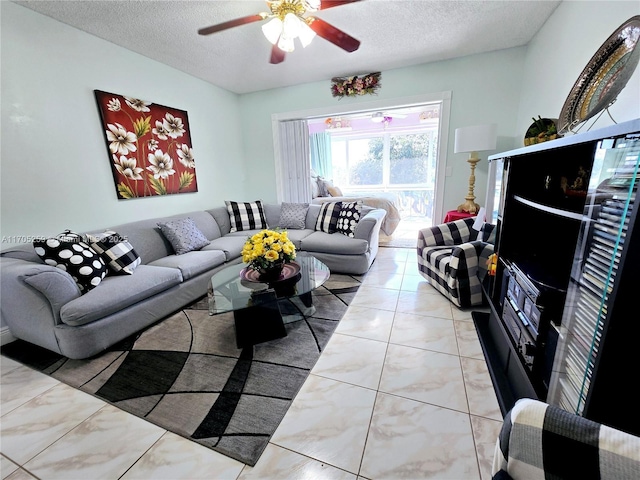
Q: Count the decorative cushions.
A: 7